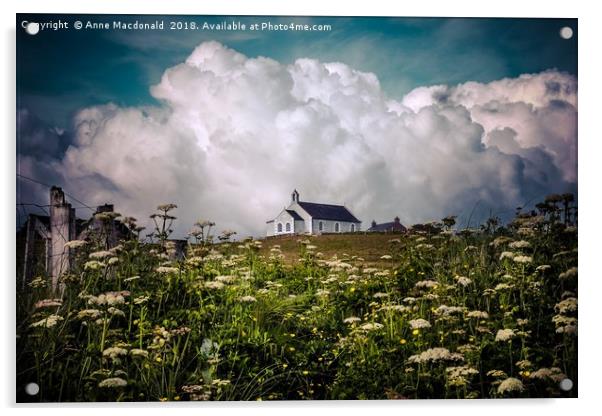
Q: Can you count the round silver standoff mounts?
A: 4